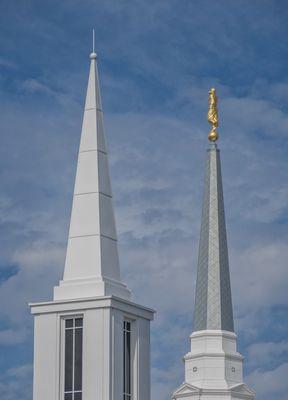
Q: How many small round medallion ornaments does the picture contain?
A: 2